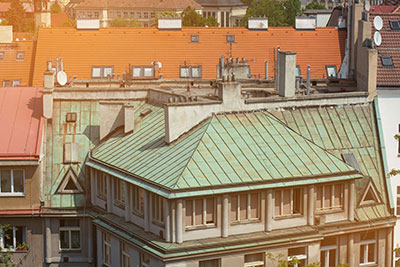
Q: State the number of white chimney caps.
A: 4